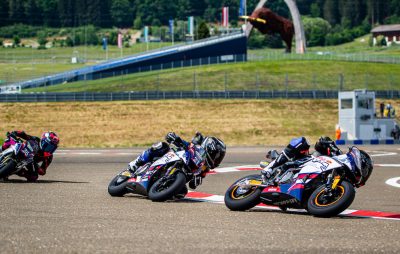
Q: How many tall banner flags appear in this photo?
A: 7